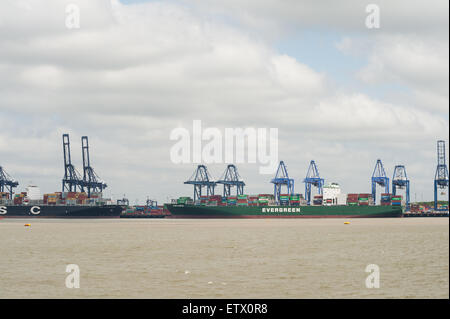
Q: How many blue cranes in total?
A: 10